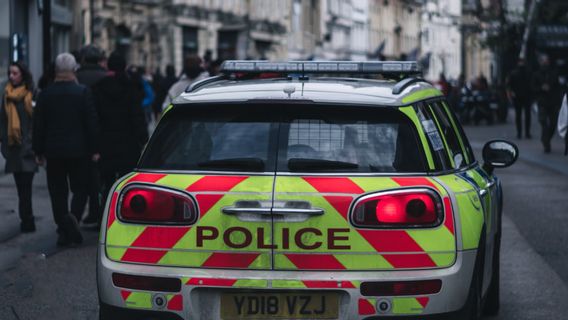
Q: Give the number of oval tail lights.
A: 2